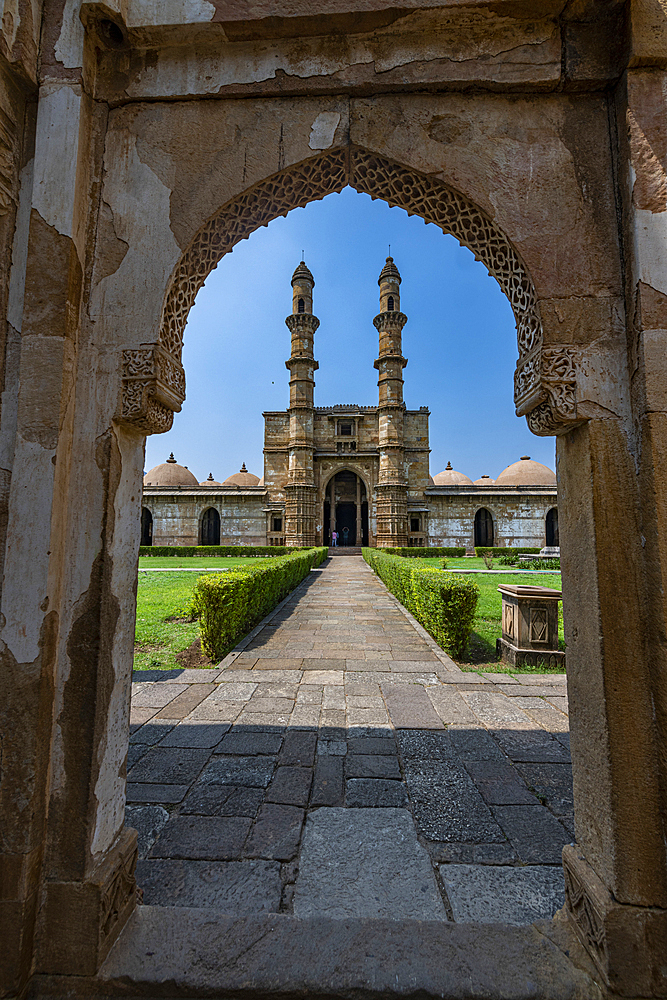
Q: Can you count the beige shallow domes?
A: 6